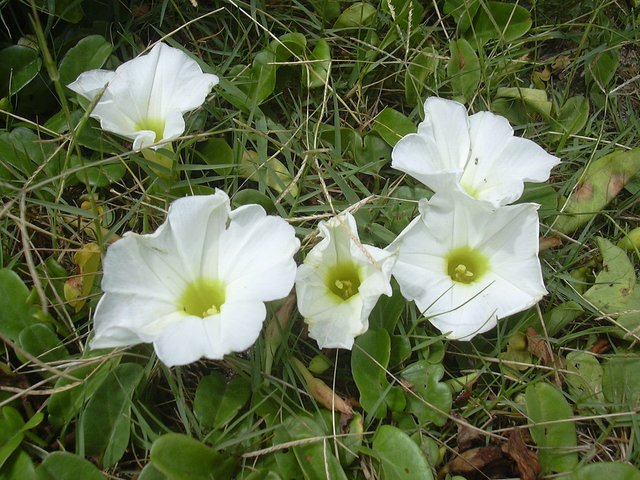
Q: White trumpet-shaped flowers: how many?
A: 5